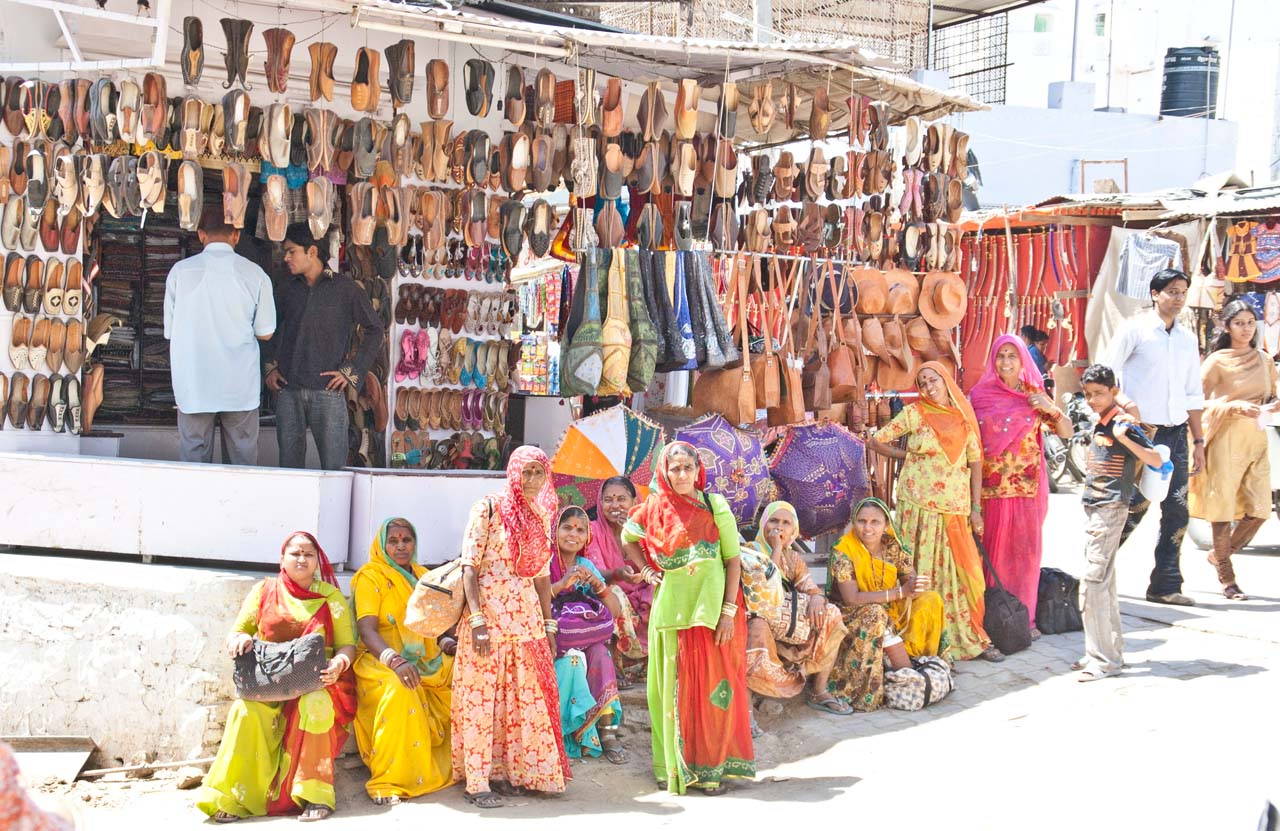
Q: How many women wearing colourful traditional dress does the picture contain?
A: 10